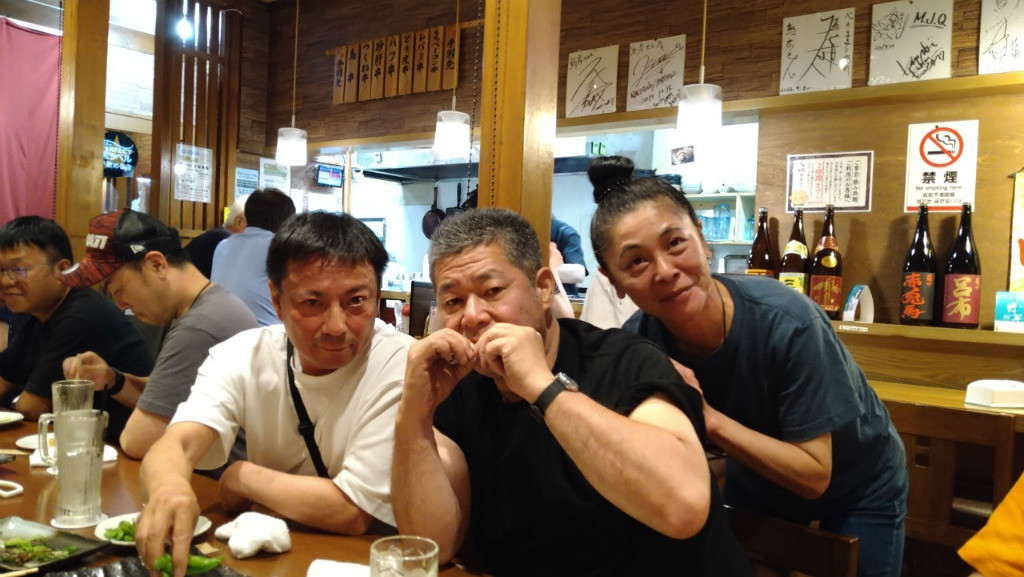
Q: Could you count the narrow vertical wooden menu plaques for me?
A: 9